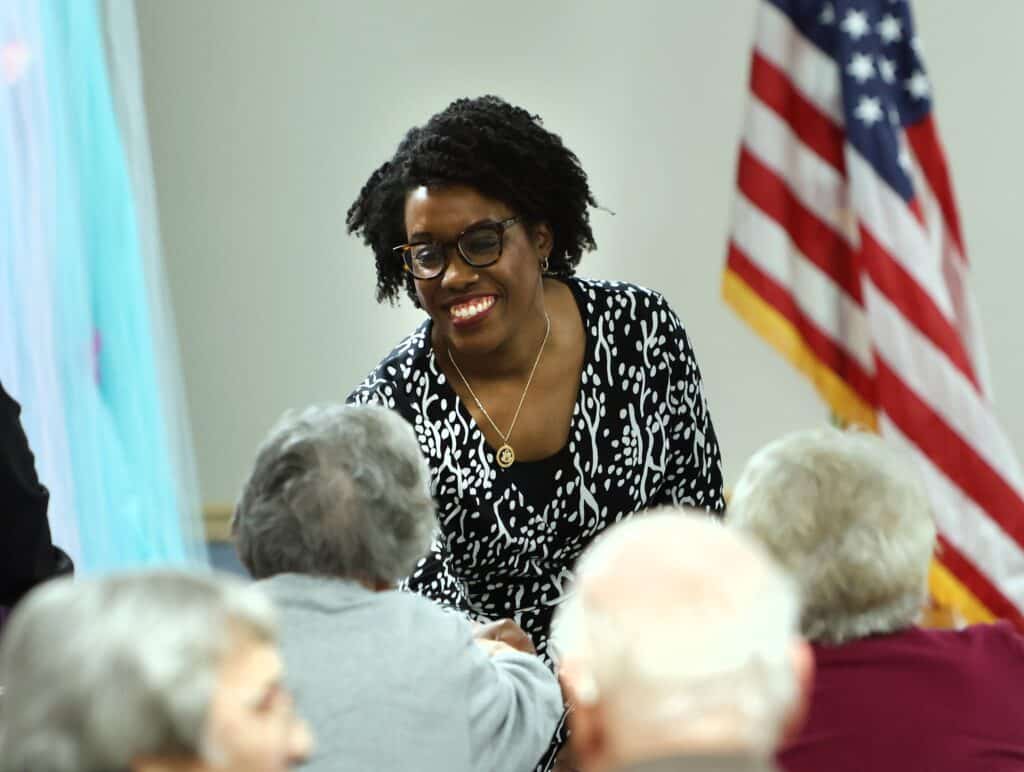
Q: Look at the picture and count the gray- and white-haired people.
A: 4